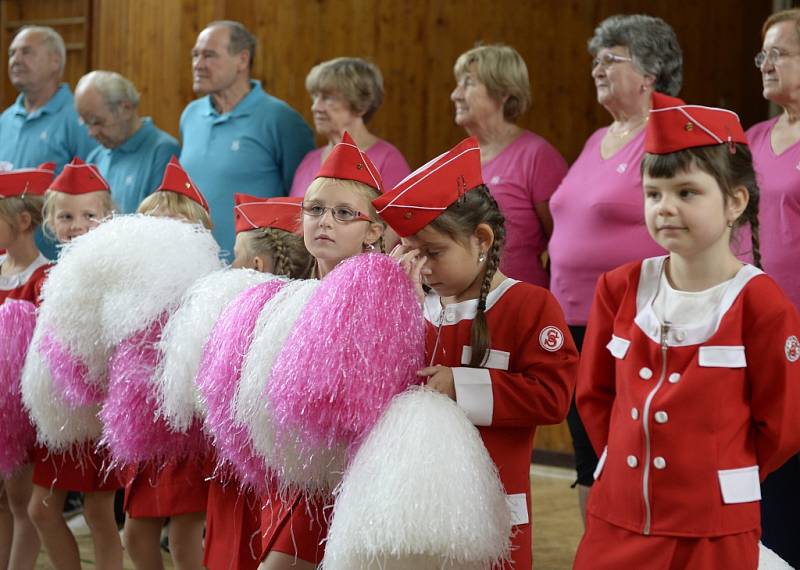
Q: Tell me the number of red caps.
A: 7